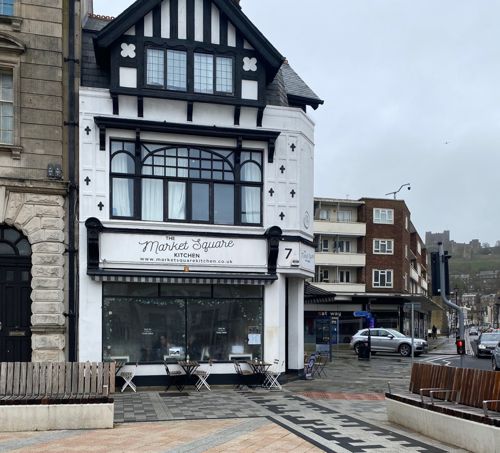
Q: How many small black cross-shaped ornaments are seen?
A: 8